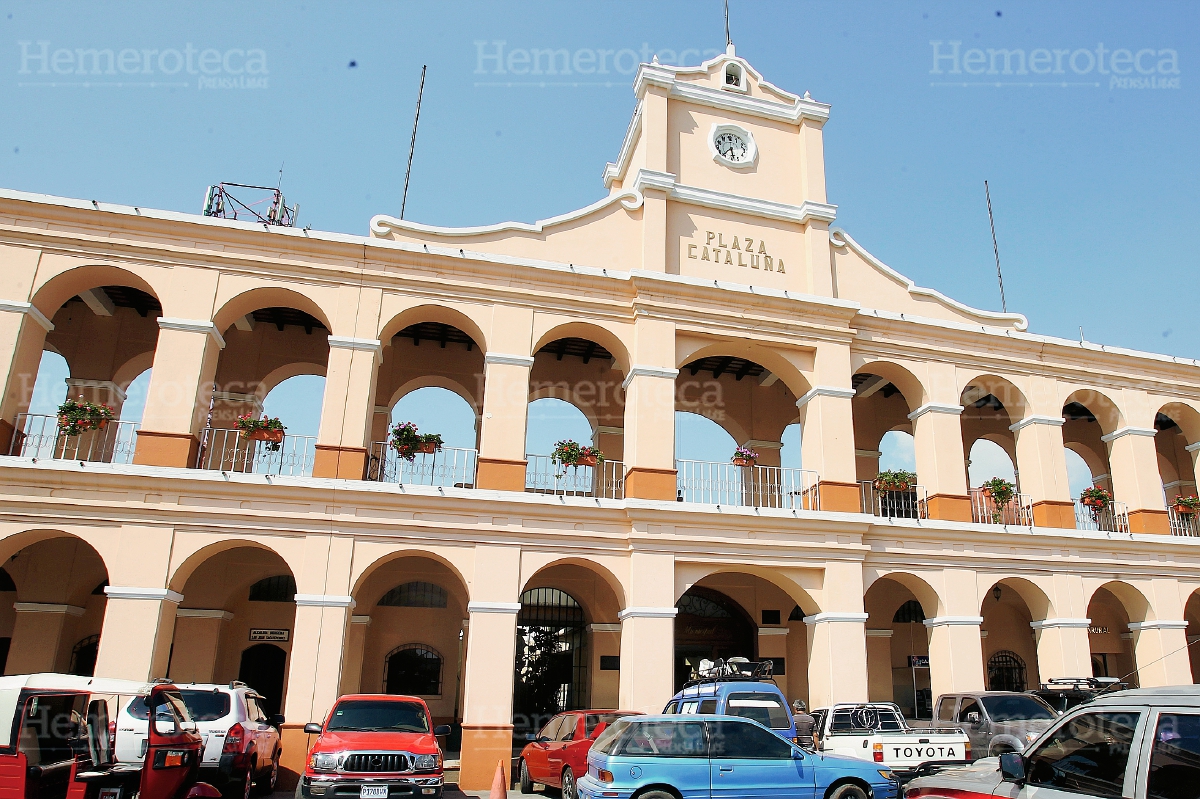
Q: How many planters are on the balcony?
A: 9